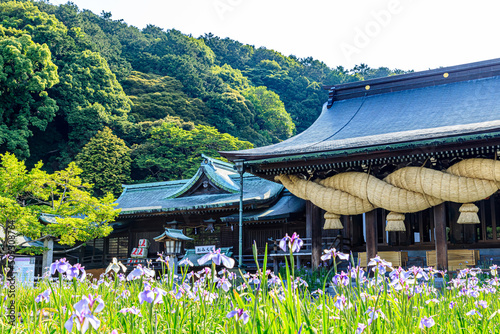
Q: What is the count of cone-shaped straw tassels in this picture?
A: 3